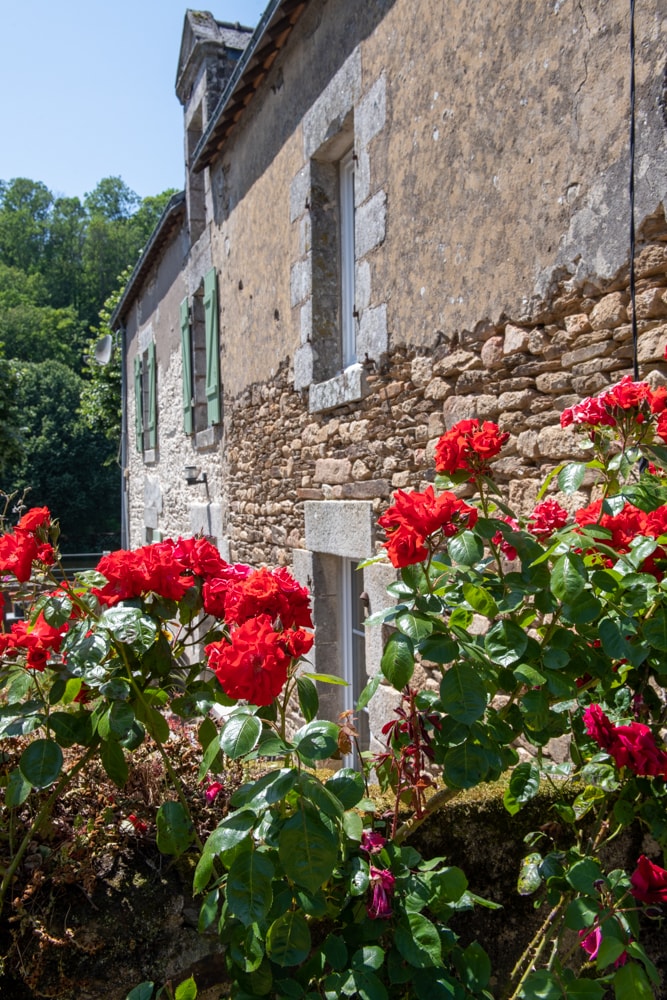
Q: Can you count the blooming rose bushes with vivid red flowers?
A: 2